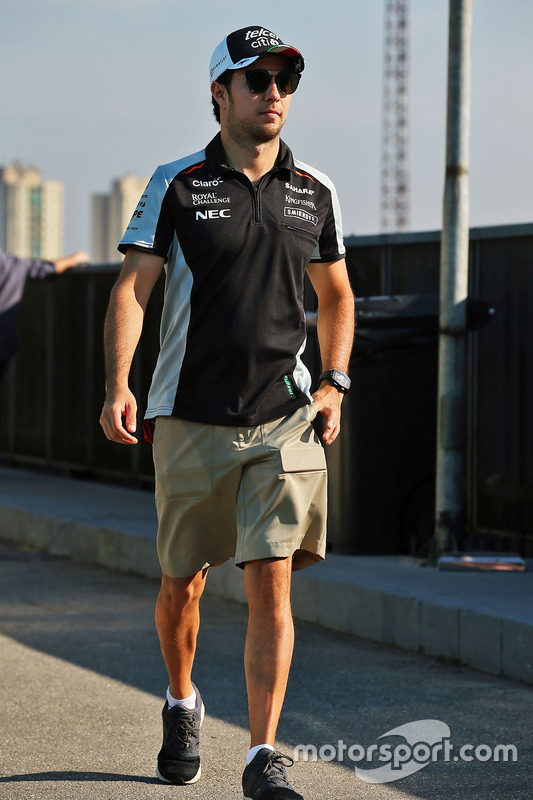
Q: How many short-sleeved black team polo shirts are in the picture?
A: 1